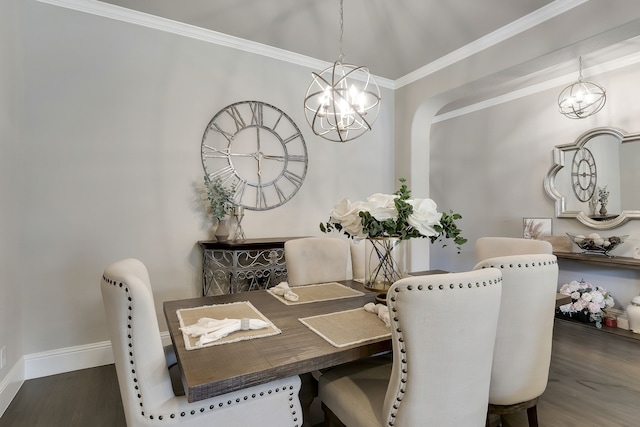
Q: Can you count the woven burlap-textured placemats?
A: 3